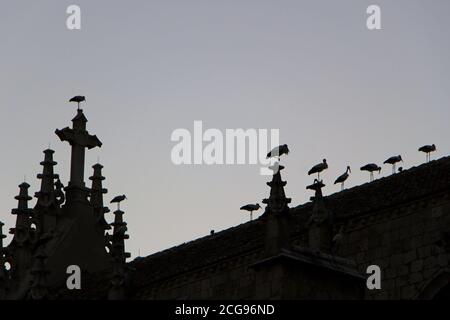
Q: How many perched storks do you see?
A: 9